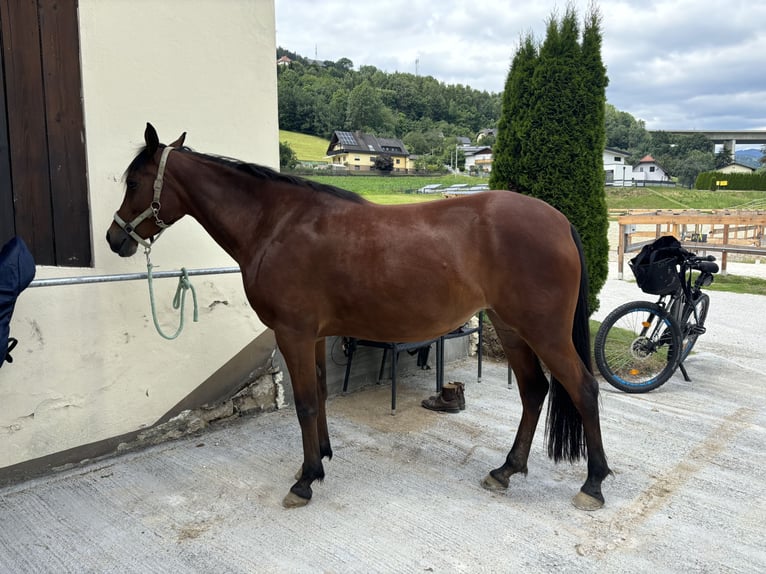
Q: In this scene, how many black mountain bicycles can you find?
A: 1